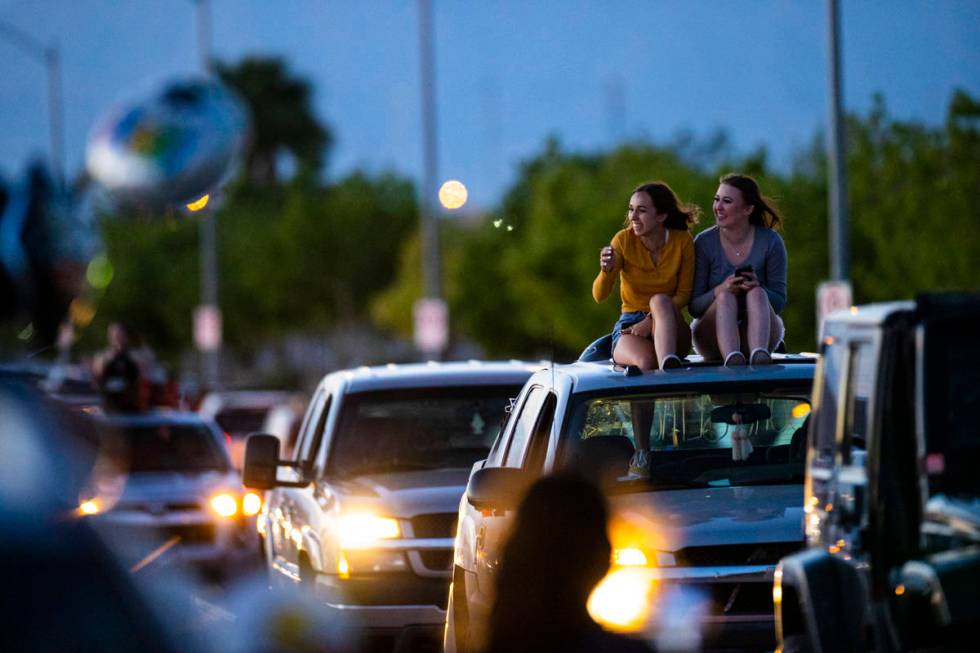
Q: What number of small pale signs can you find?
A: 3